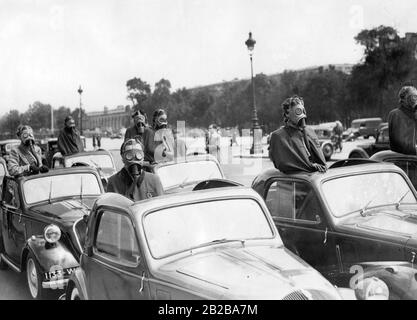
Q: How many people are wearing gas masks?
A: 7